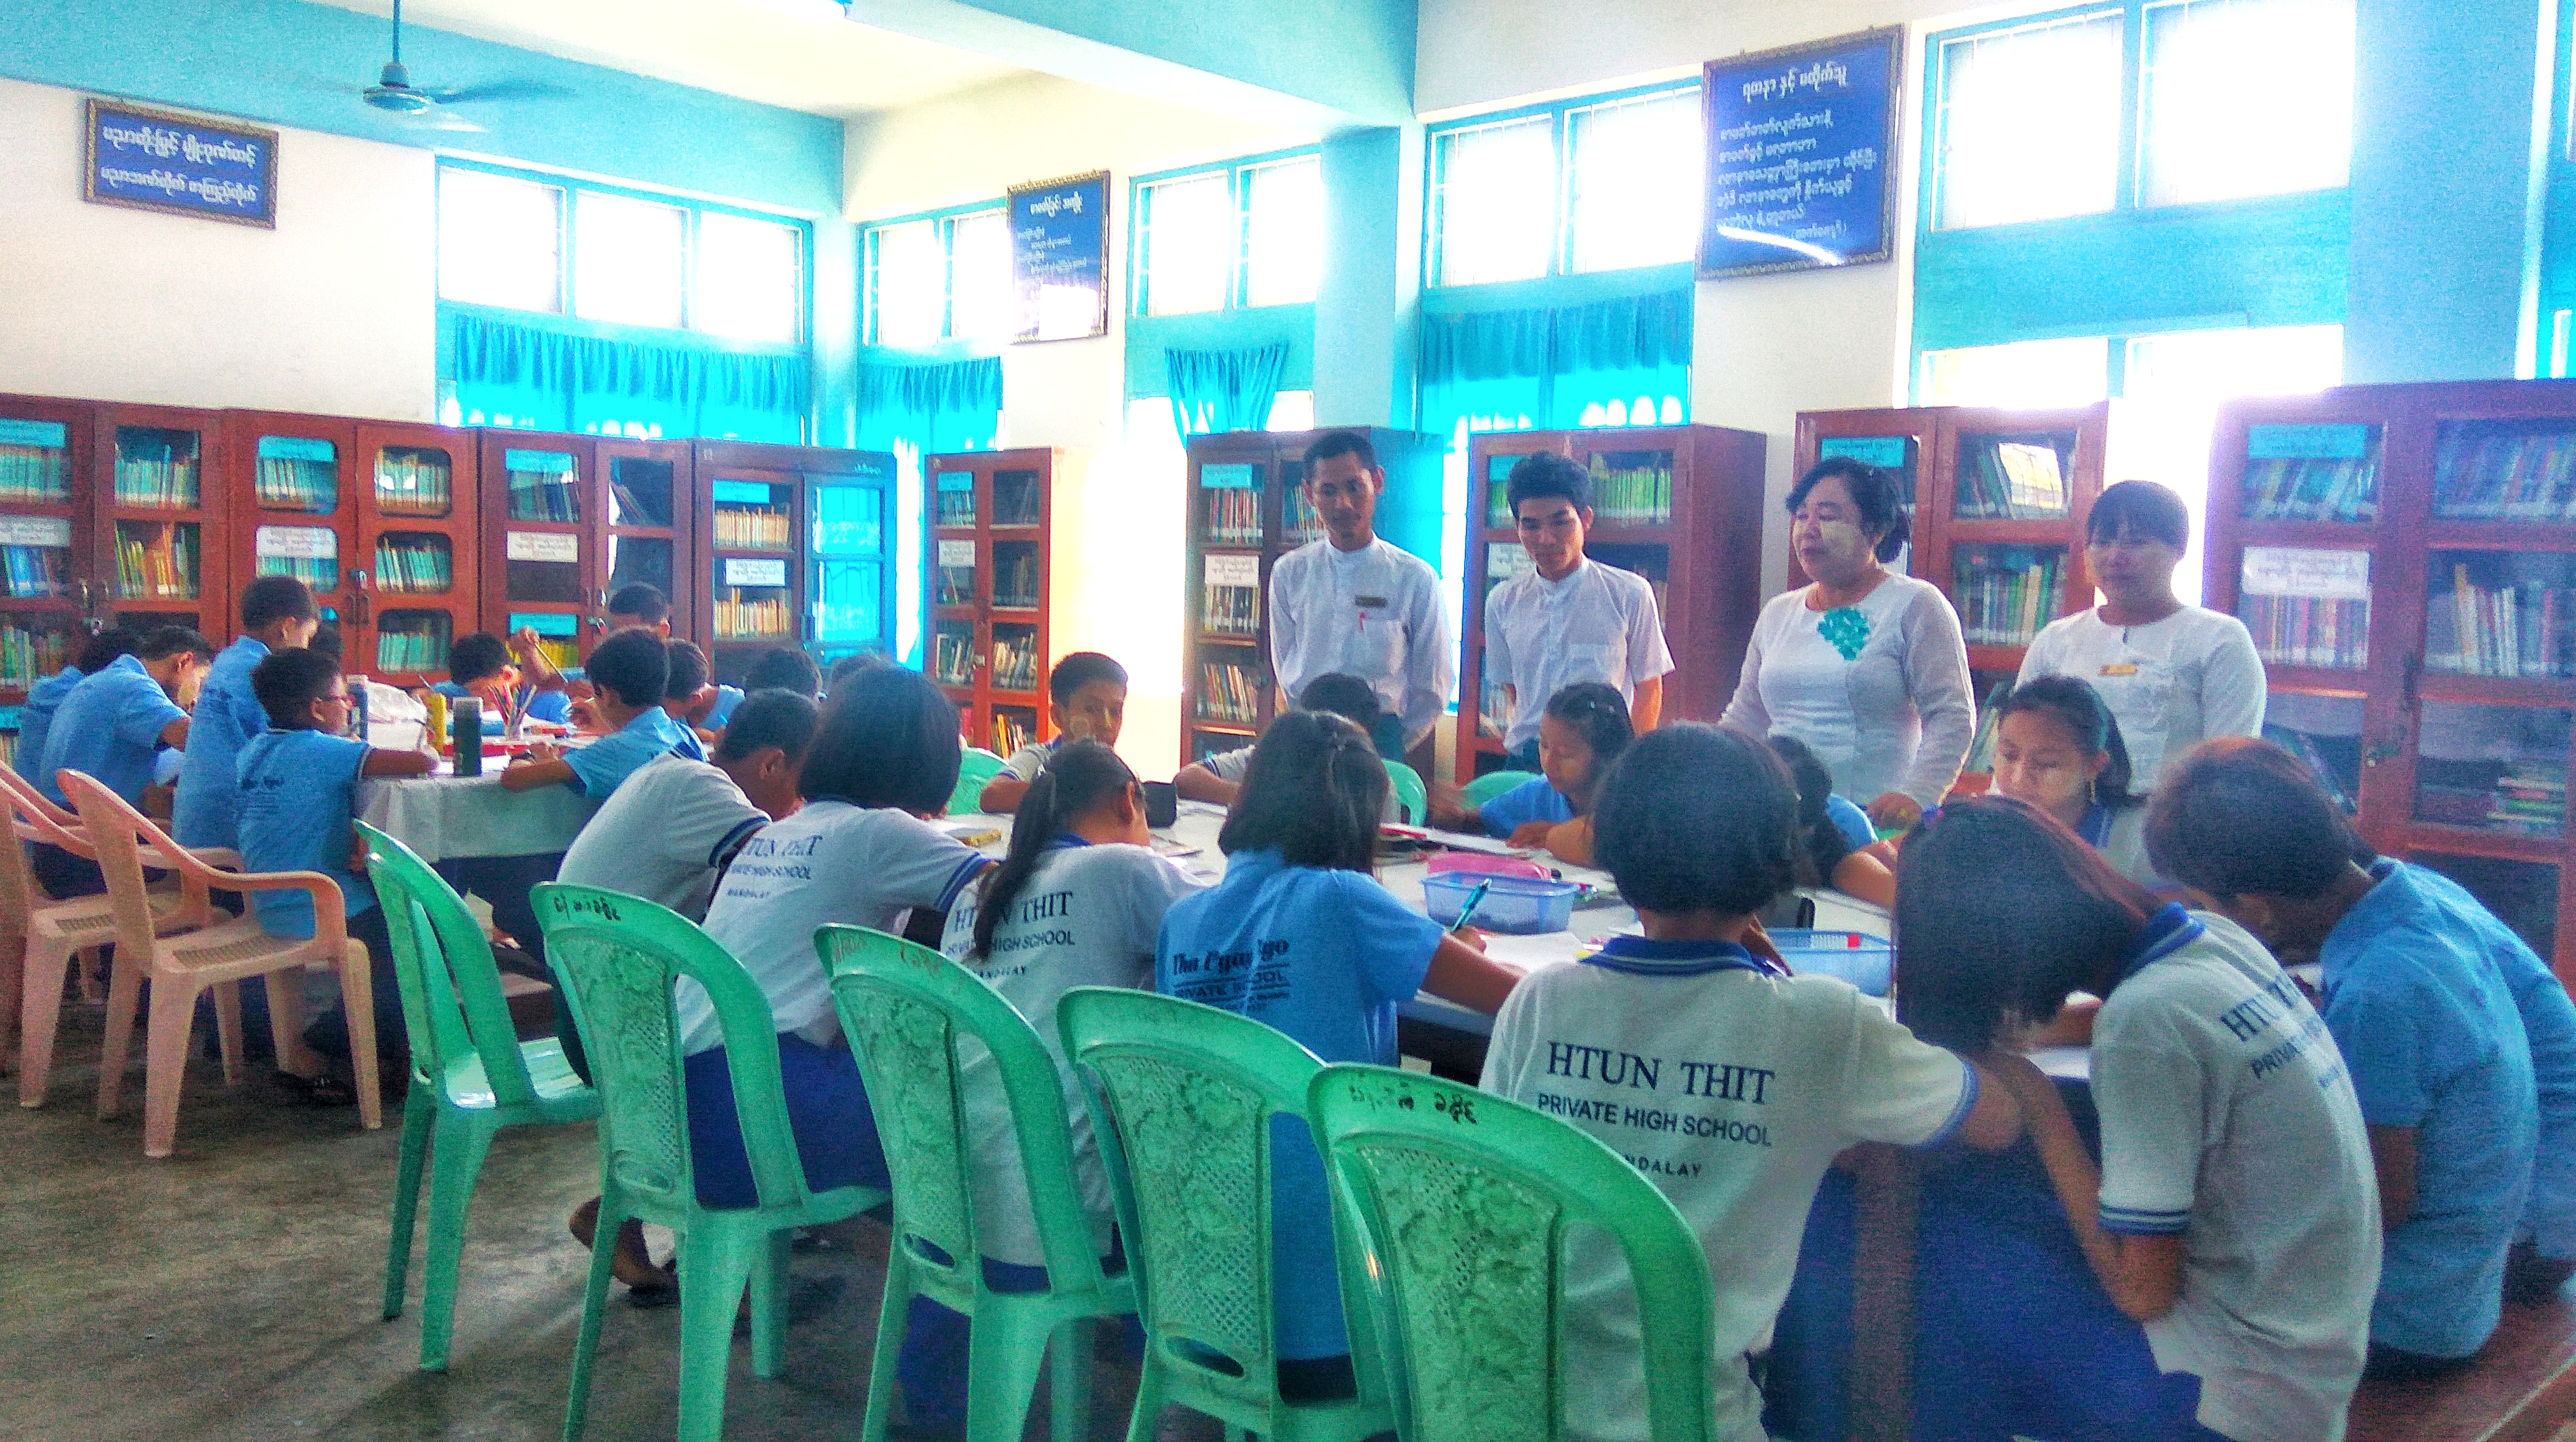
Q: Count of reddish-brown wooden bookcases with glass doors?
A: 9